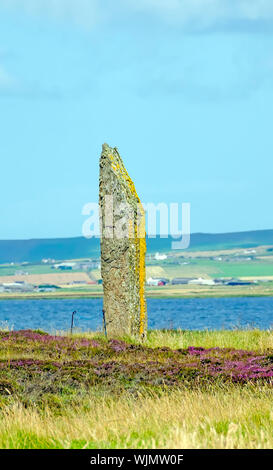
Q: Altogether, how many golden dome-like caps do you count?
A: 0